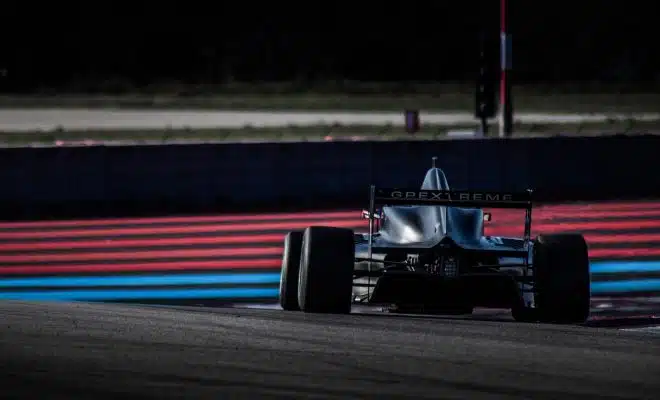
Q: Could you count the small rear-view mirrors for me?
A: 2